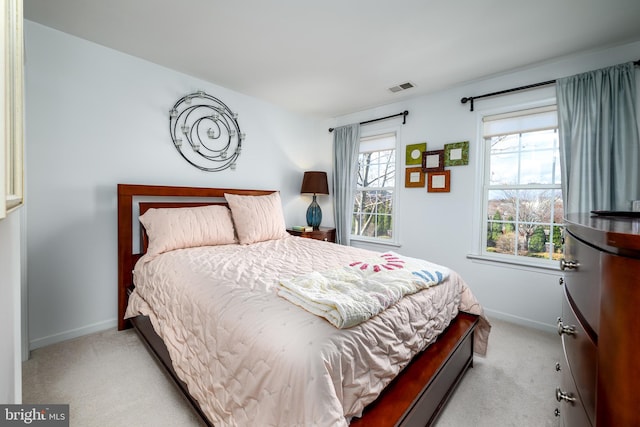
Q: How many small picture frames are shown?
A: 5